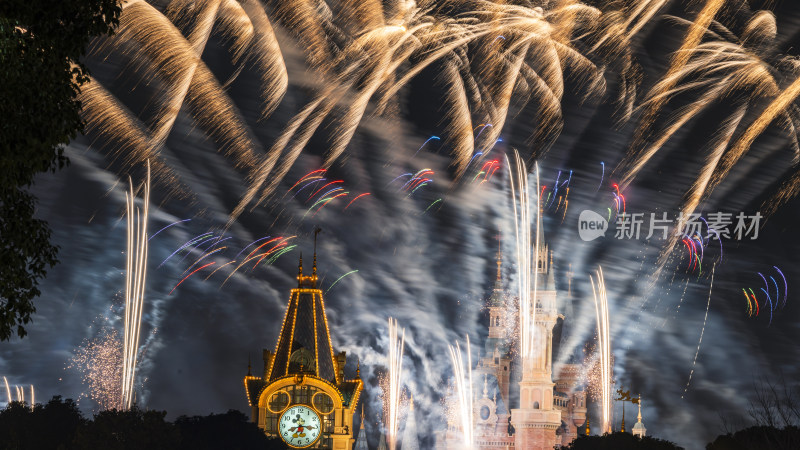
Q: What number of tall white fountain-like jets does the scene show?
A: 5